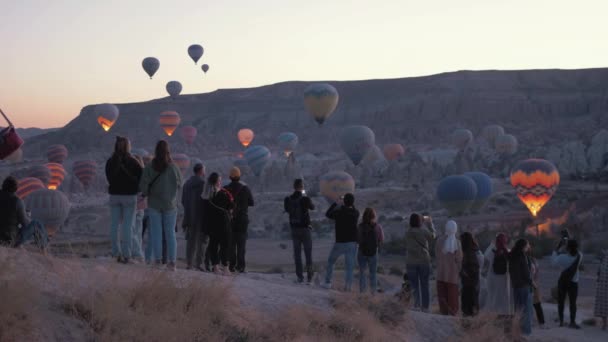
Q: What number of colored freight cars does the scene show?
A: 0